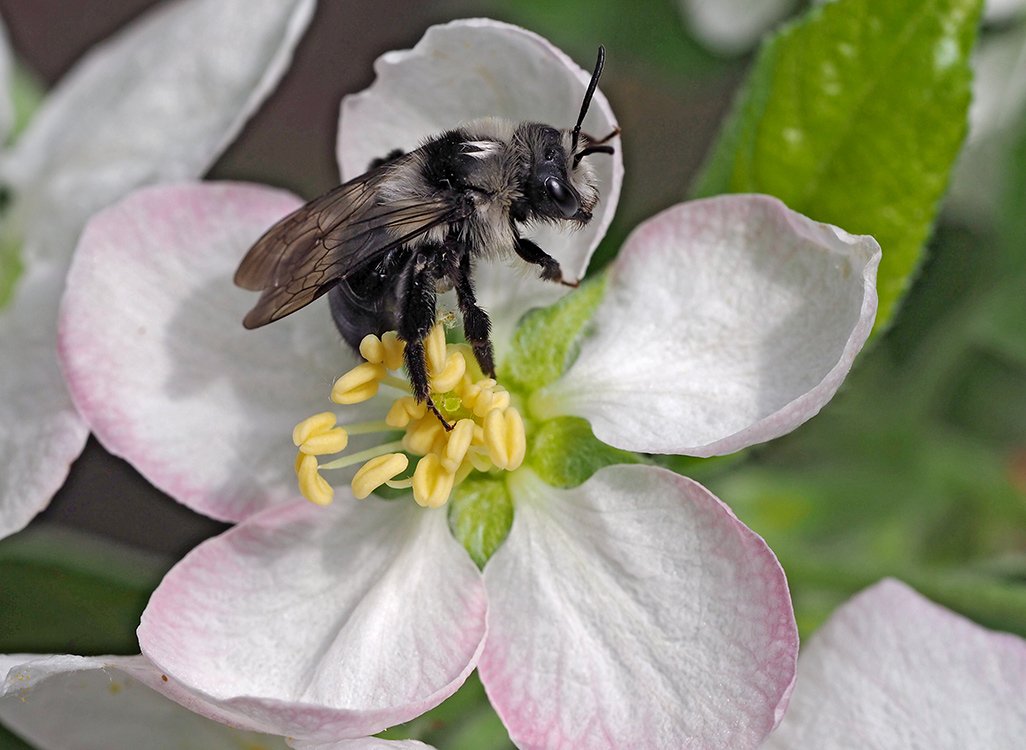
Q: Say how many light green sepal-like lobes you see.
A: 3